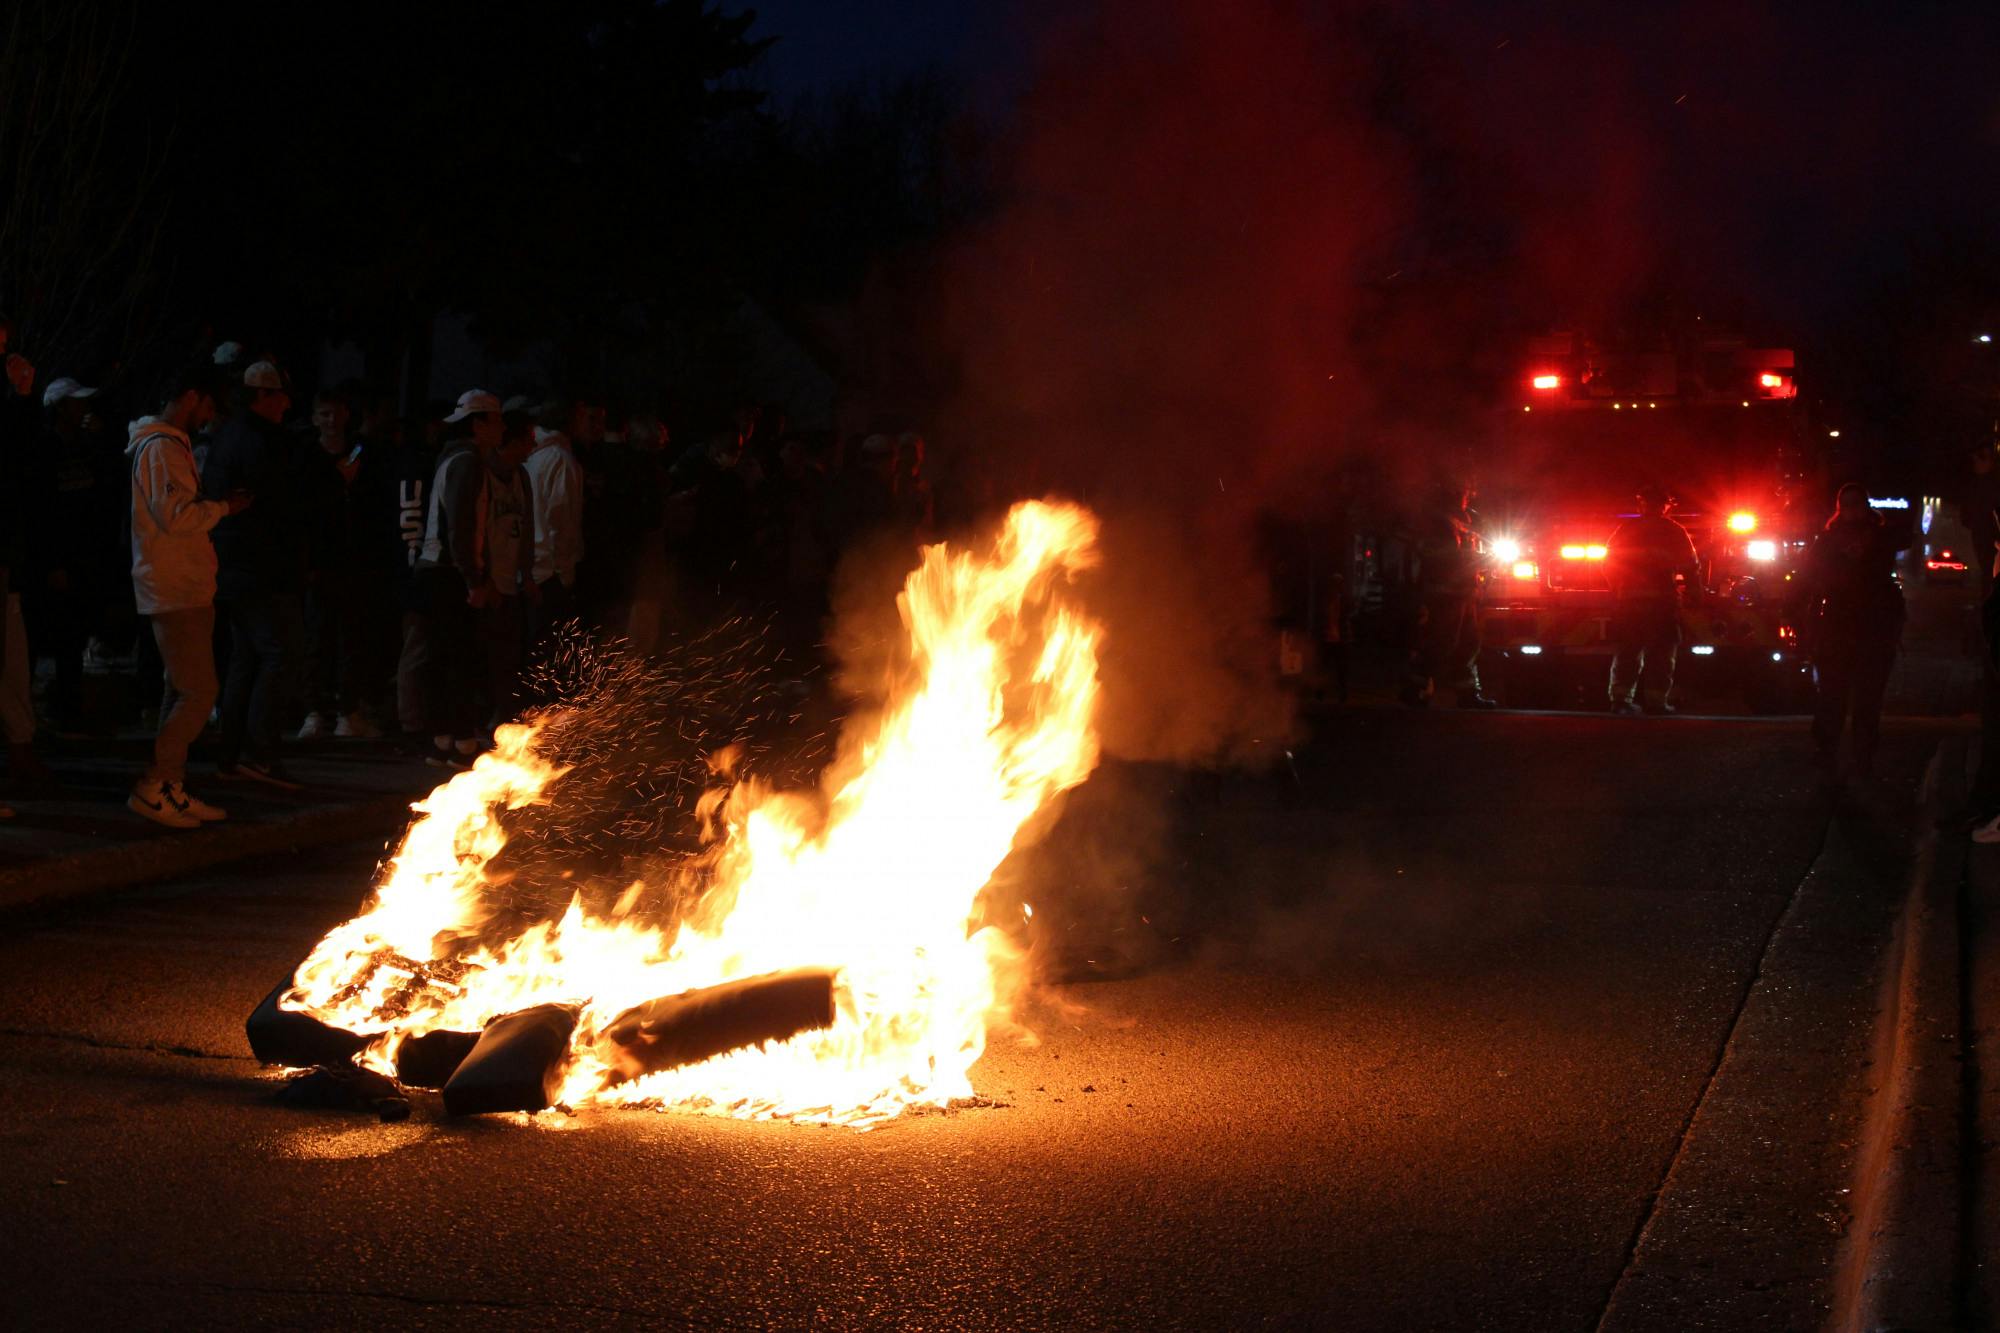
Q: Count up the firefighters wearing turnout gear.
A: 2